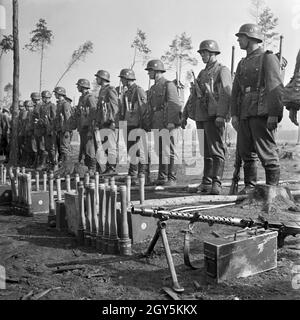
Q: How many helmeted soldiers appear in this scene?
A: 11